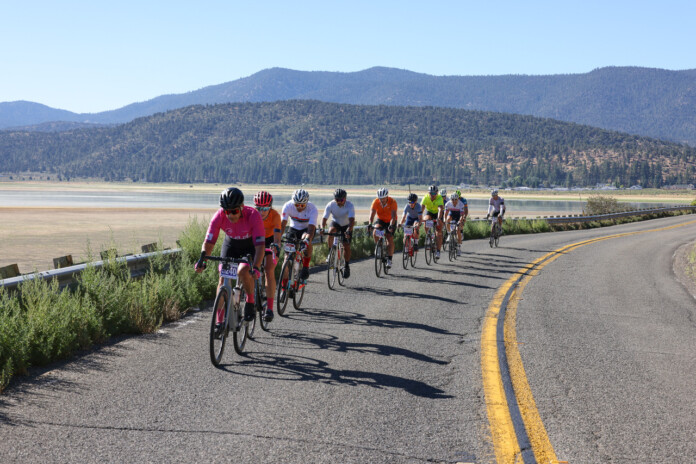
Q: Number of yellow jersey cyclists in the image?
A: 1